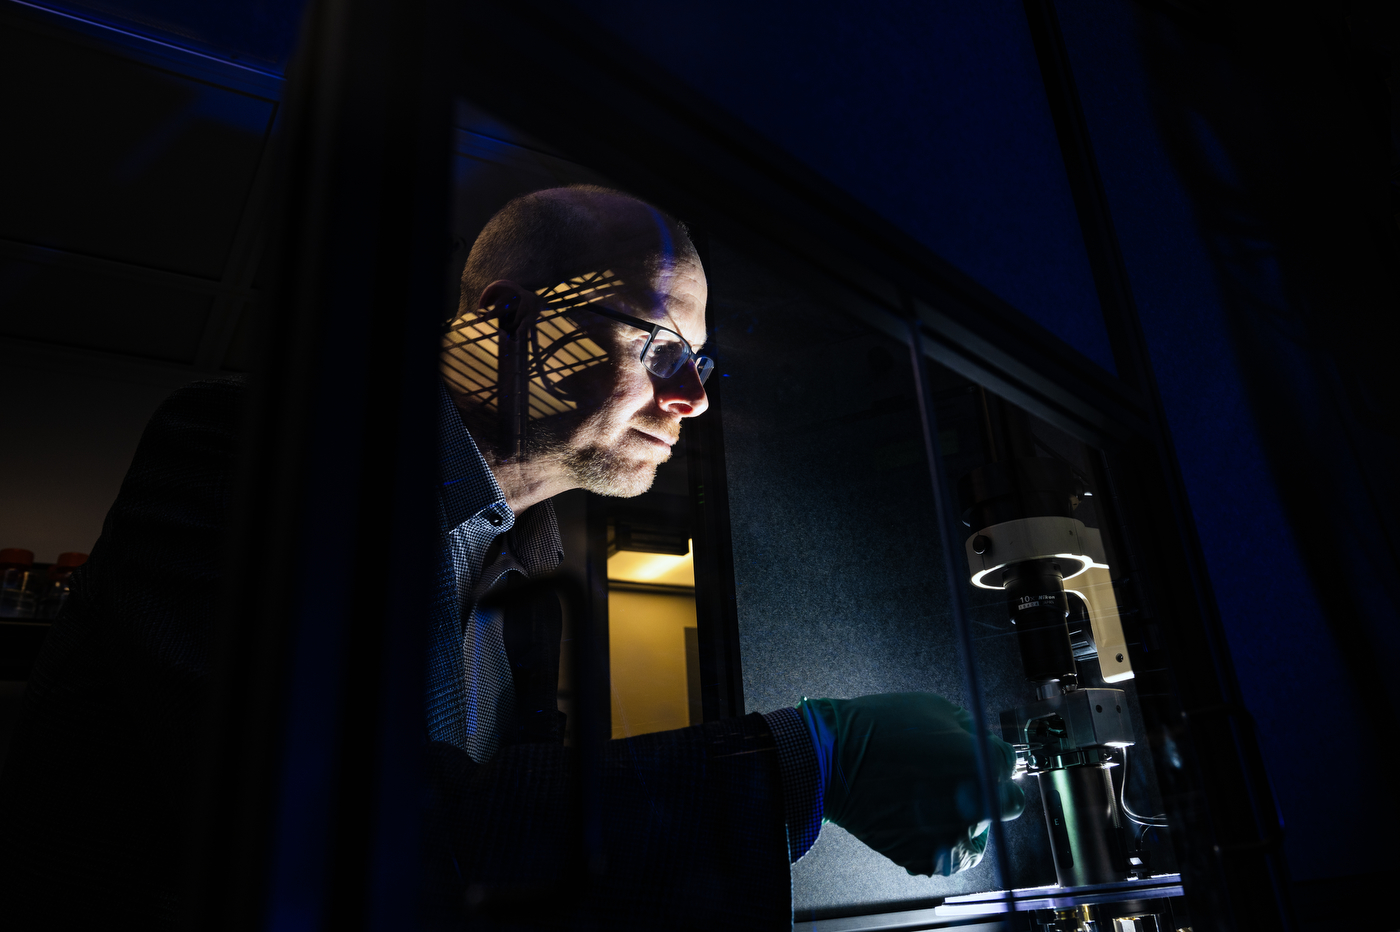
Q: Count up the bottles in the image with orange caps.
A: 2